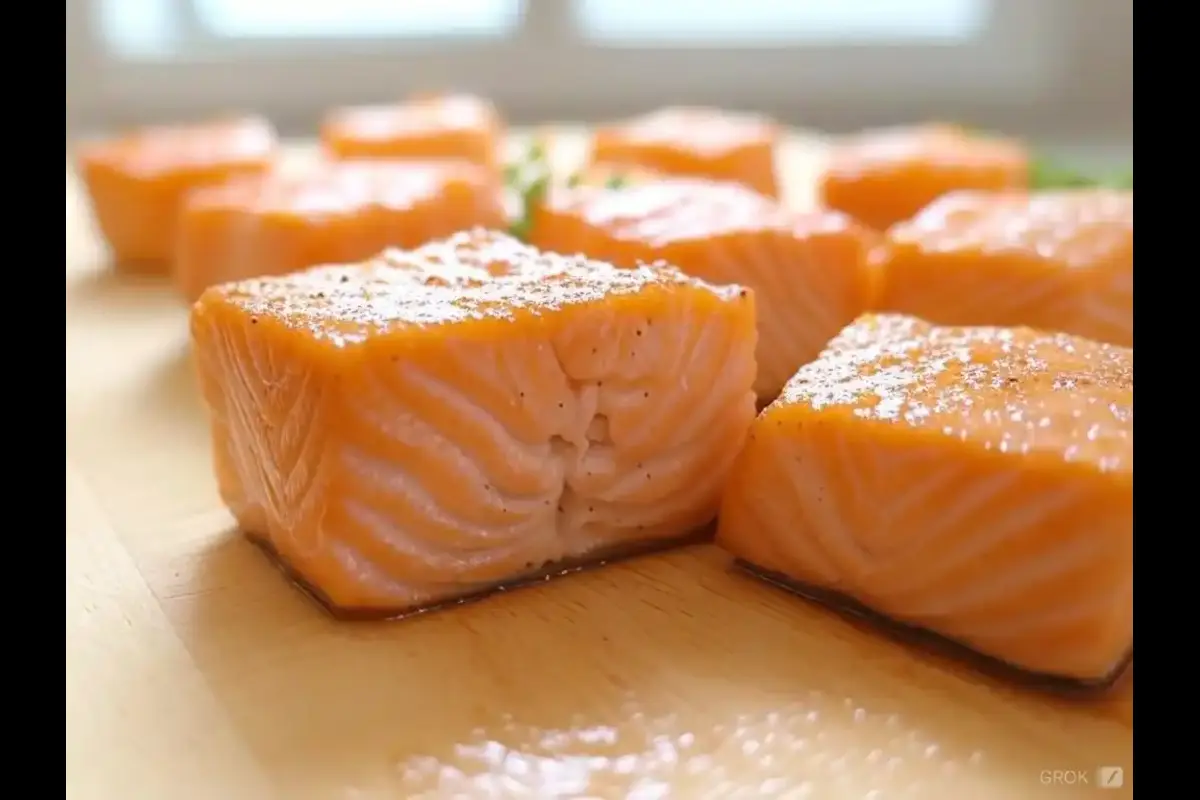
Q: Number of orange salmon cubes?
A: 9